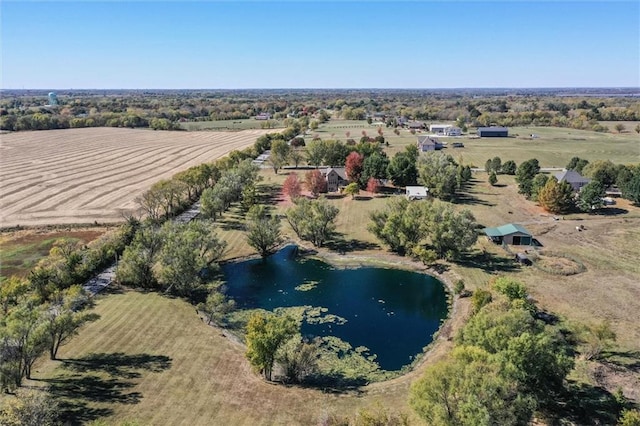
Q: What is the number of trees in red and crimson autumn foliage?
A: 4